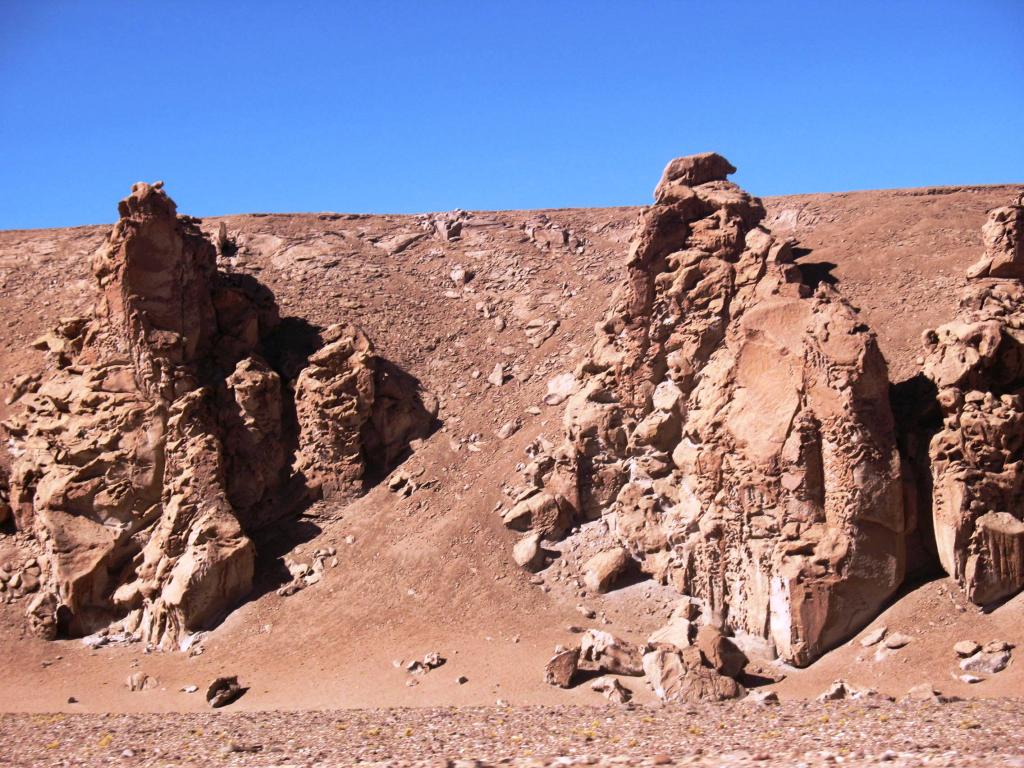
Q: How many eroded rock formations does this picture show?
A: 3